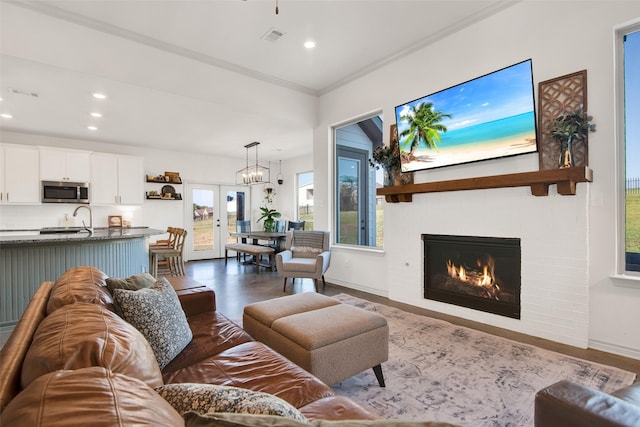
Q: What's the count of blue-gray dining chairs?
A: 3